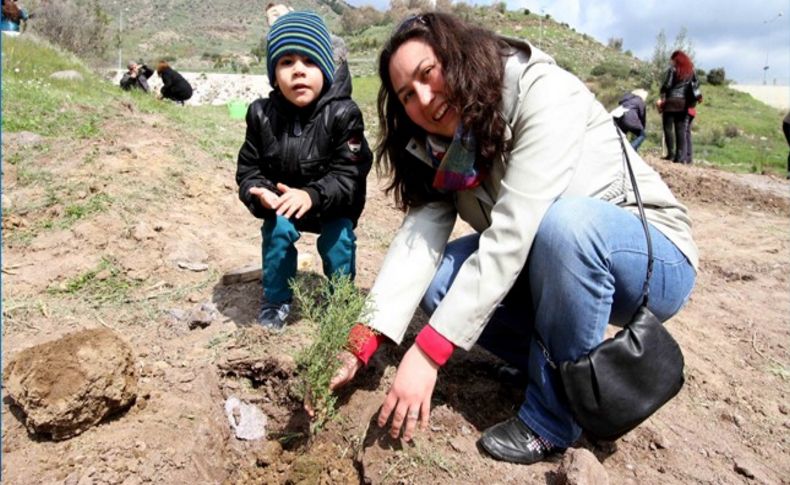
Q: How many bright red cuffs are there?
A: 2